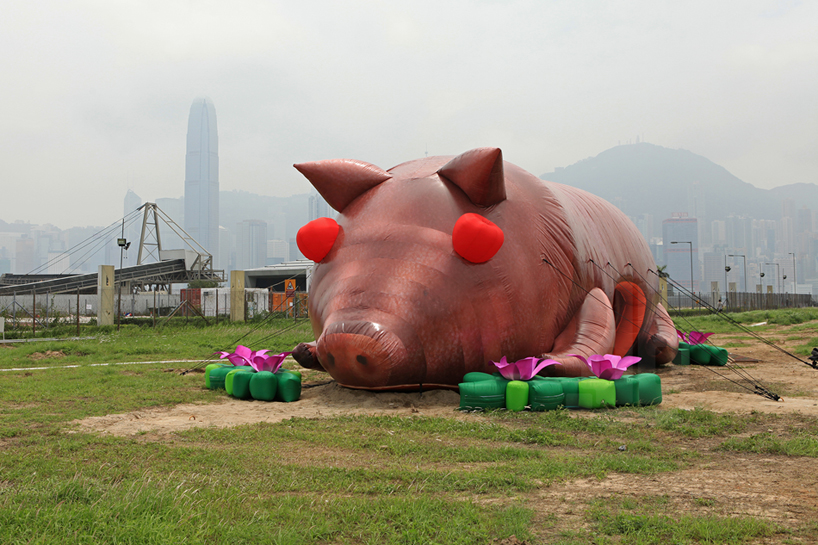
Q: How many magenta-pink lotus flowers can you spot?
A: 5